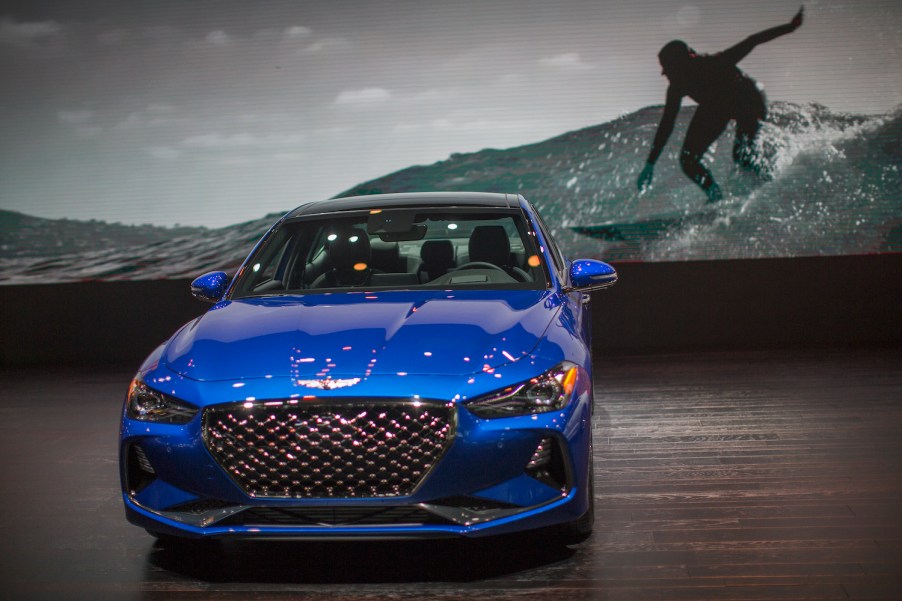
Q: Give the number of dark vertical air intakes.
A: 2